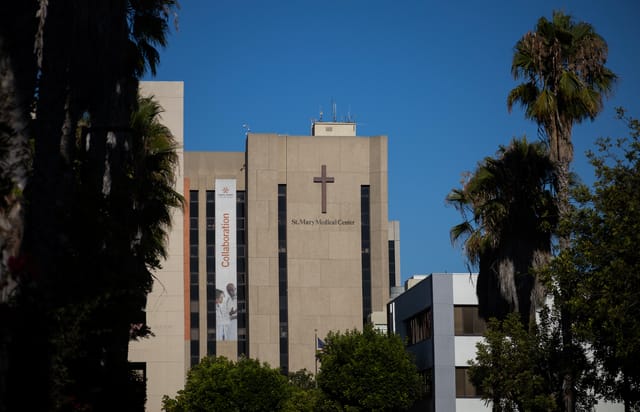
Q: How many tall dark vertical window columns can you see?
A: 6